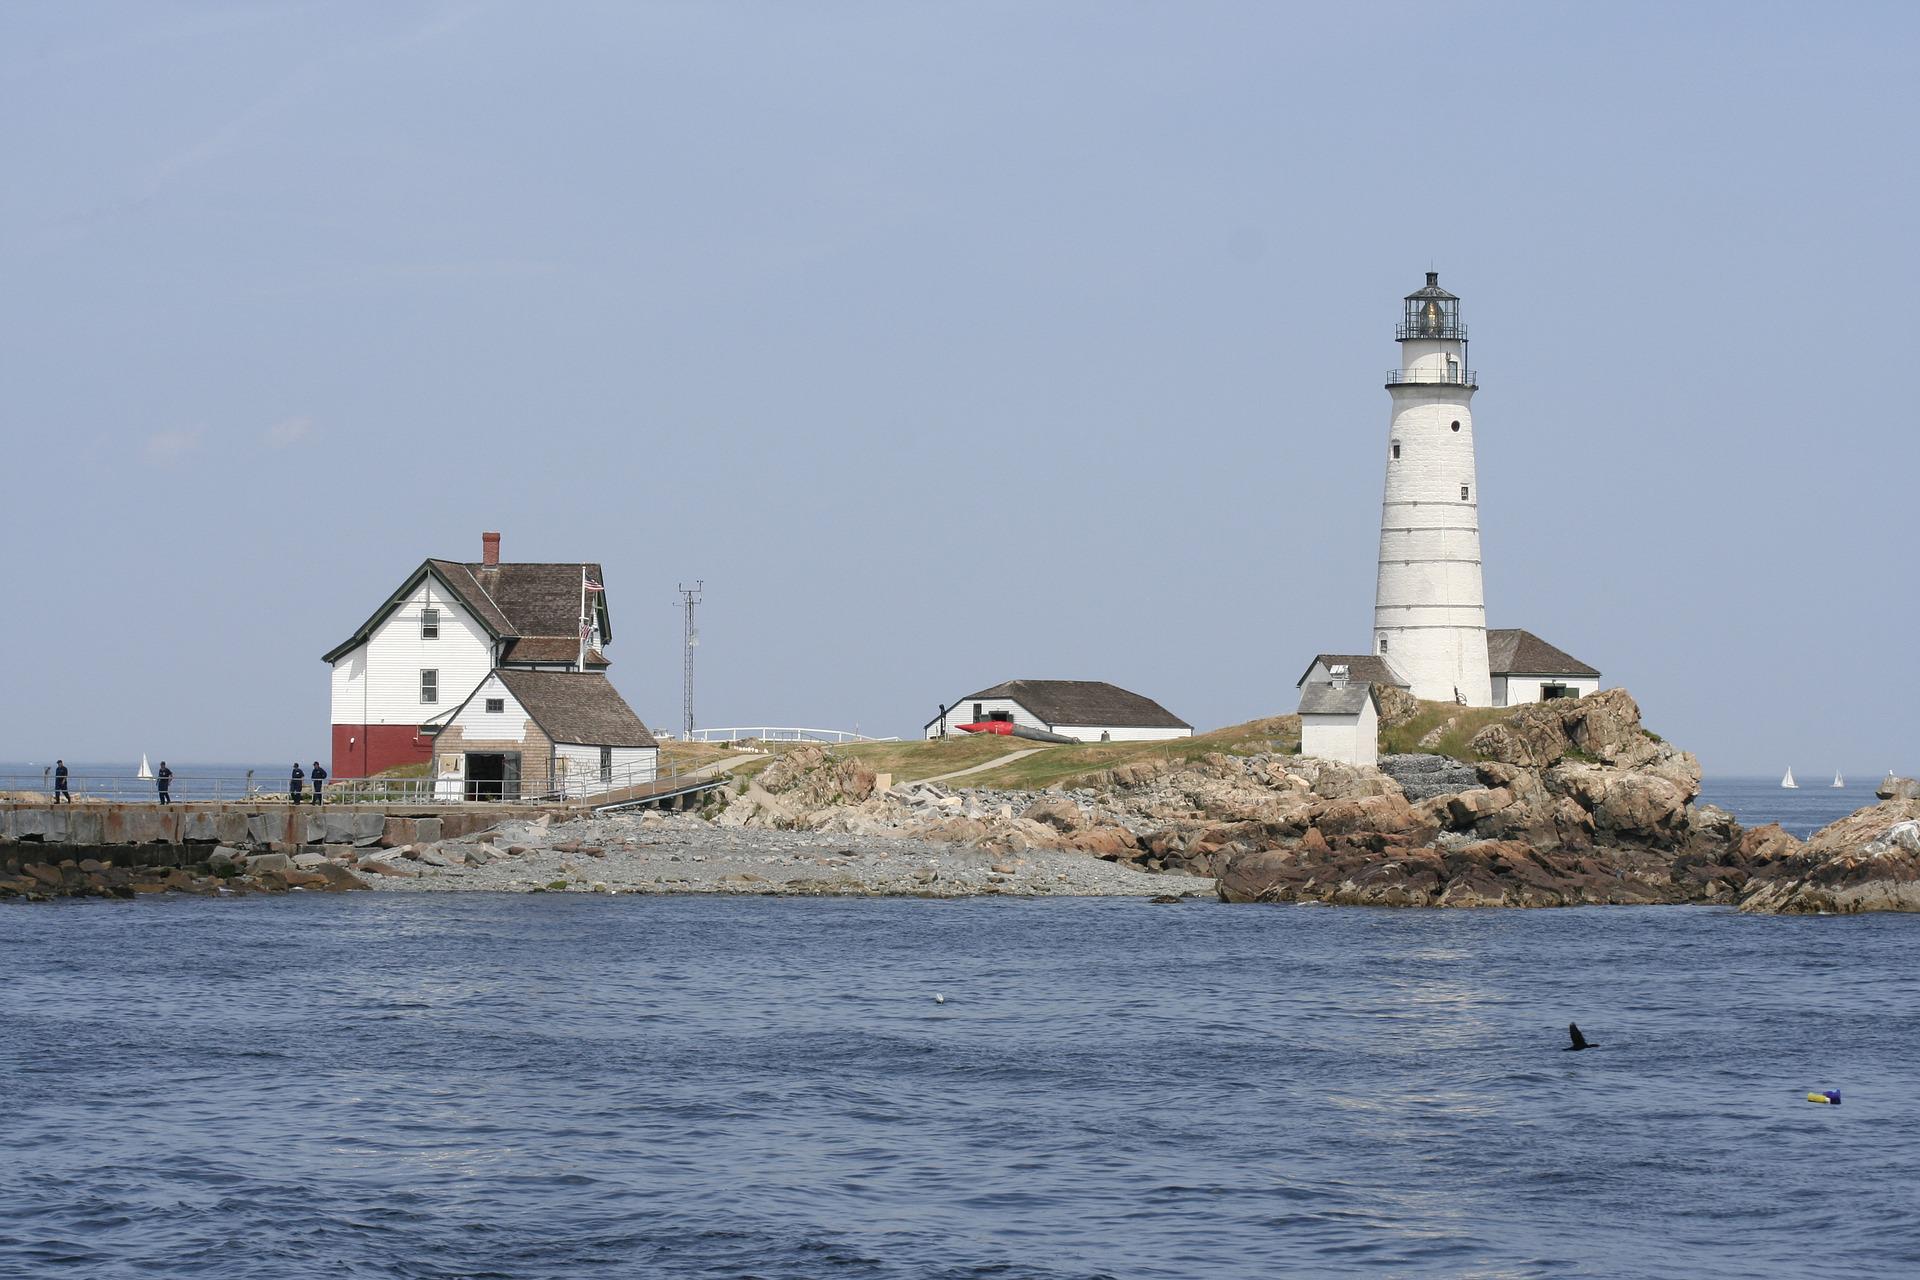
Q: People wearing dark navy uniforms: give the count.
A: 4